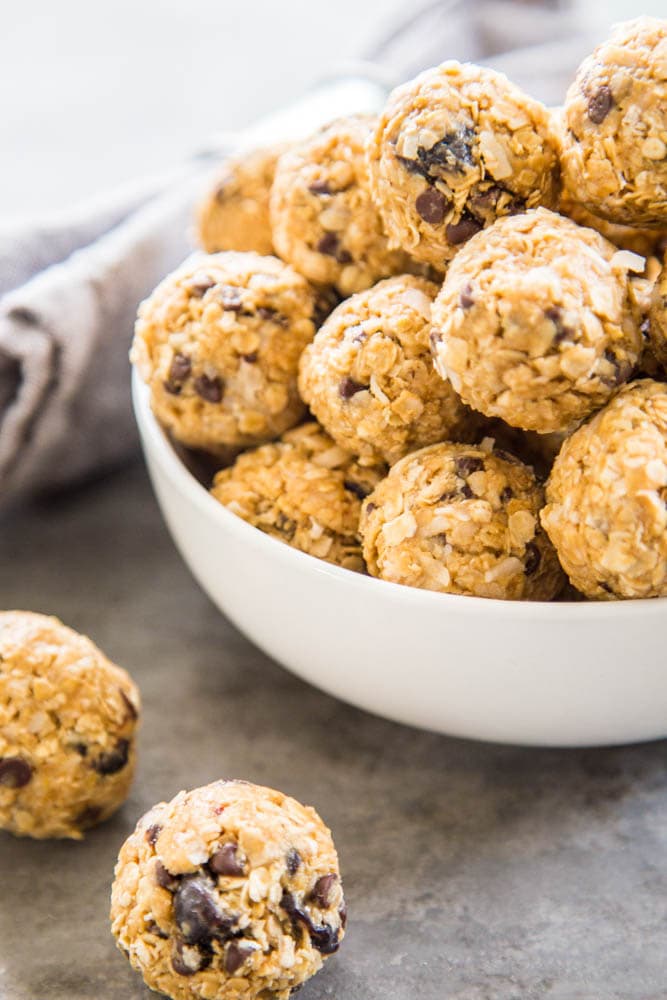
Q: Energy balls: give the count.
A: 14